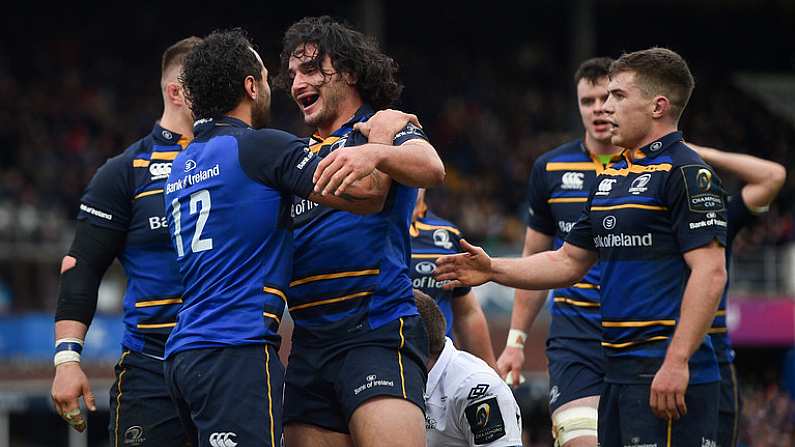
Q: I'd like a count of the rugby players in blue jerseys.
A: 7